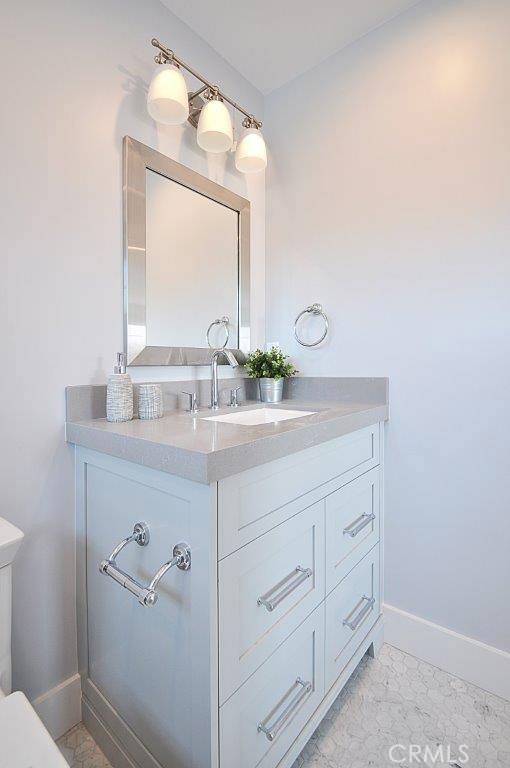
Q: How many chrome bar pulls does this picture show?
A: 4